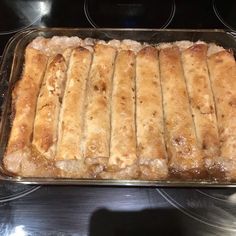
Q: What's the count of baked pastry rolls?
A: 9